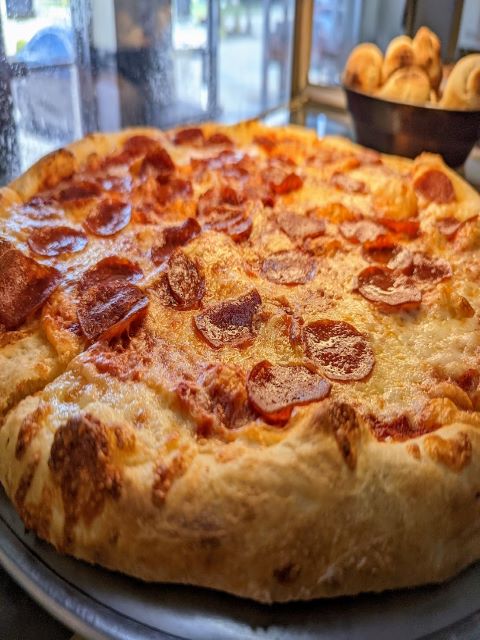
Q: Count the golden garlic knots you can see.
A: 5